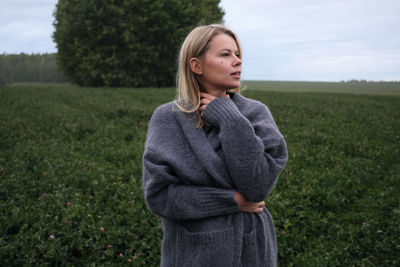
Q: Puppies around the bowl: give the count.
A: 0